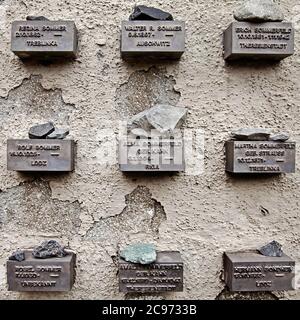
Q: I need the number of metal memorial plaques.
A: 9